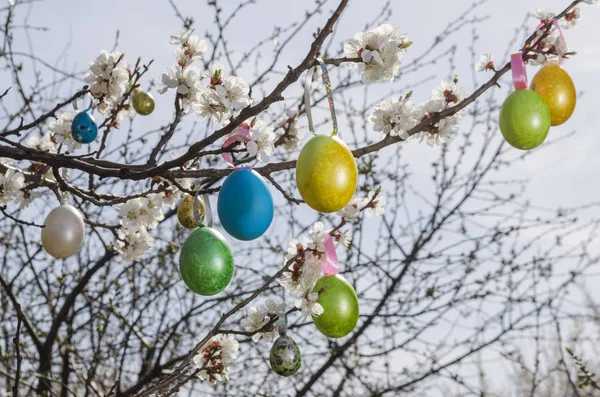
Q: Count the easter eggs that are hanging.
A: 11